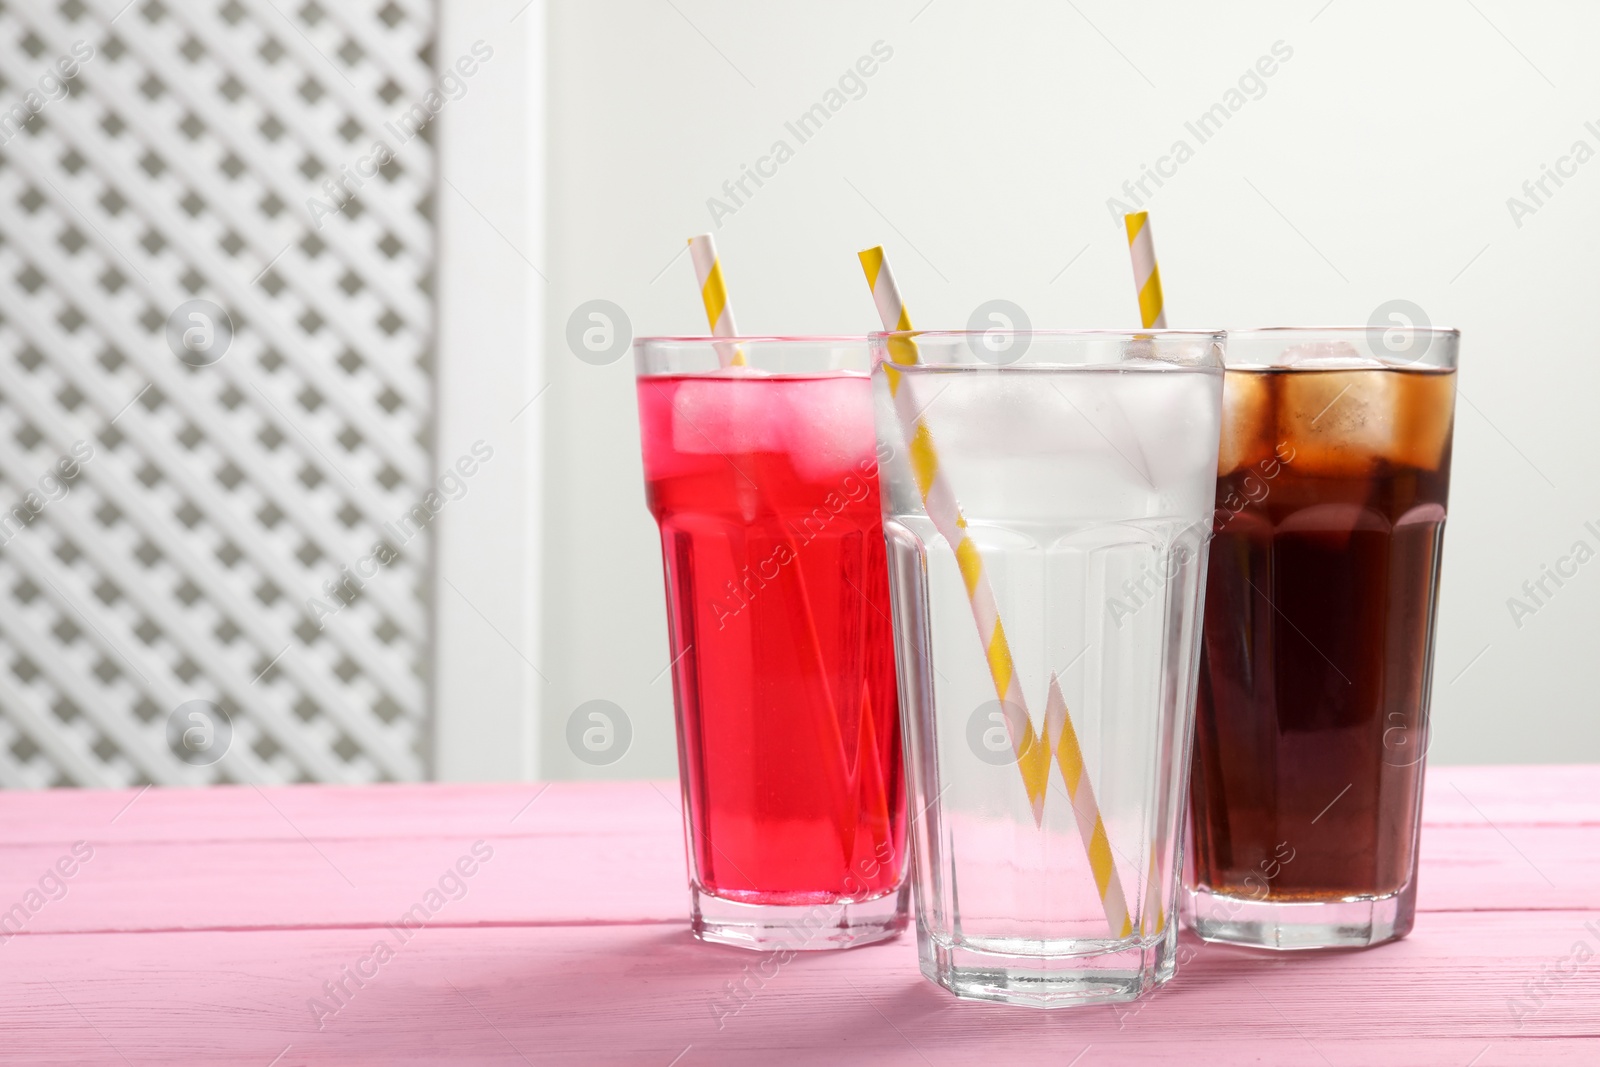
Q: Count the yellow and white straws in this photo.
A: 3